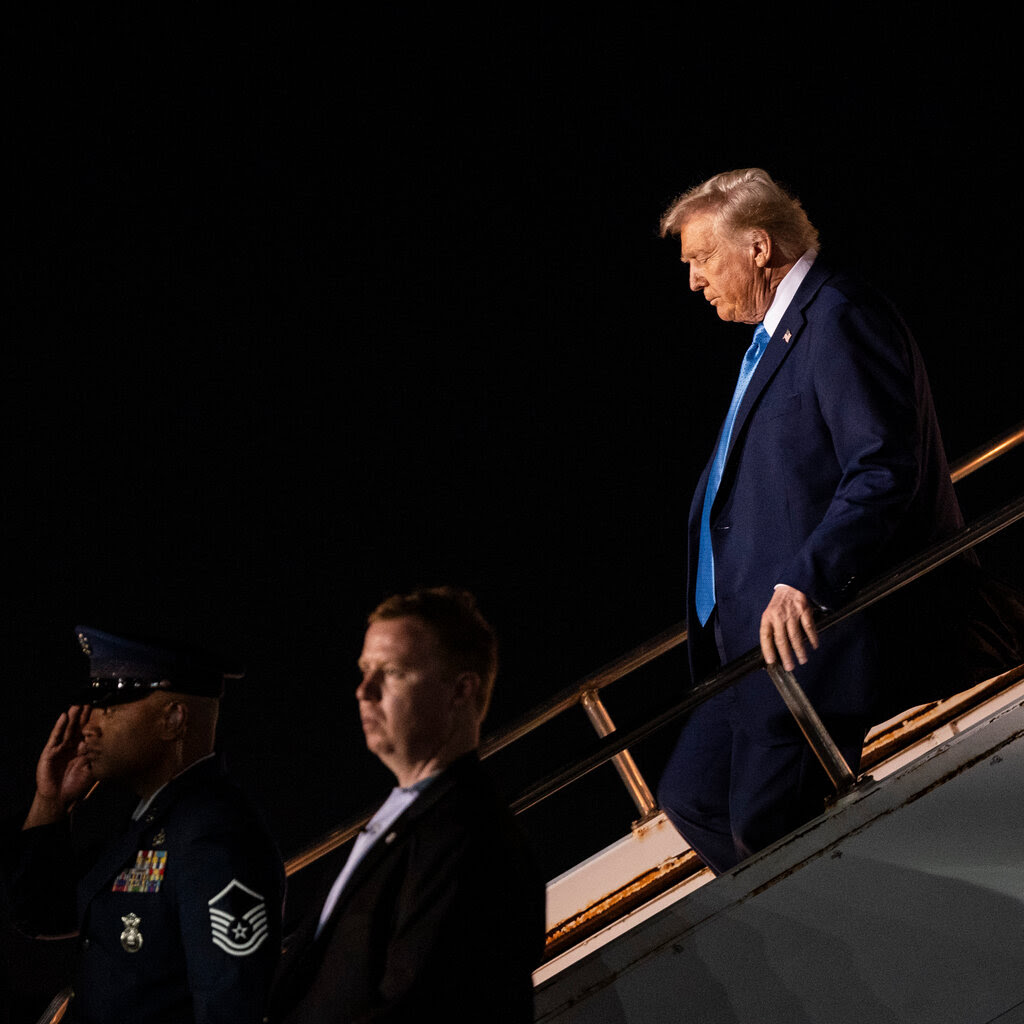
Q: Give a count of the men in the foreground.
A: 2